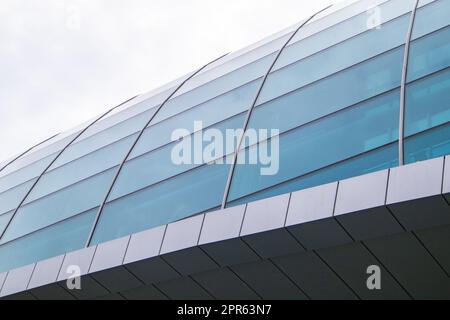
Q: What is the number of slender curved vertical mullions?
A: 5